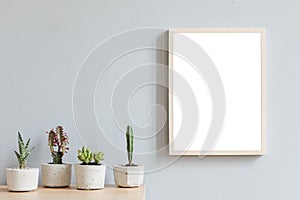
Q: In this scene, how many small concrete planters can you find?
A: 4